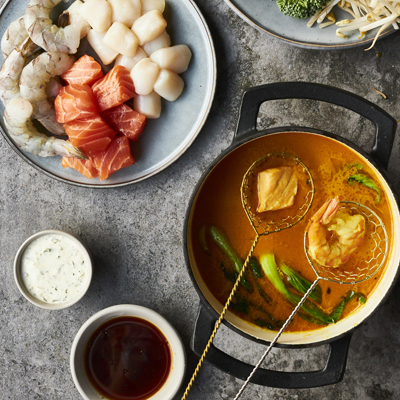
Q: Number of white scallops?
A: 12